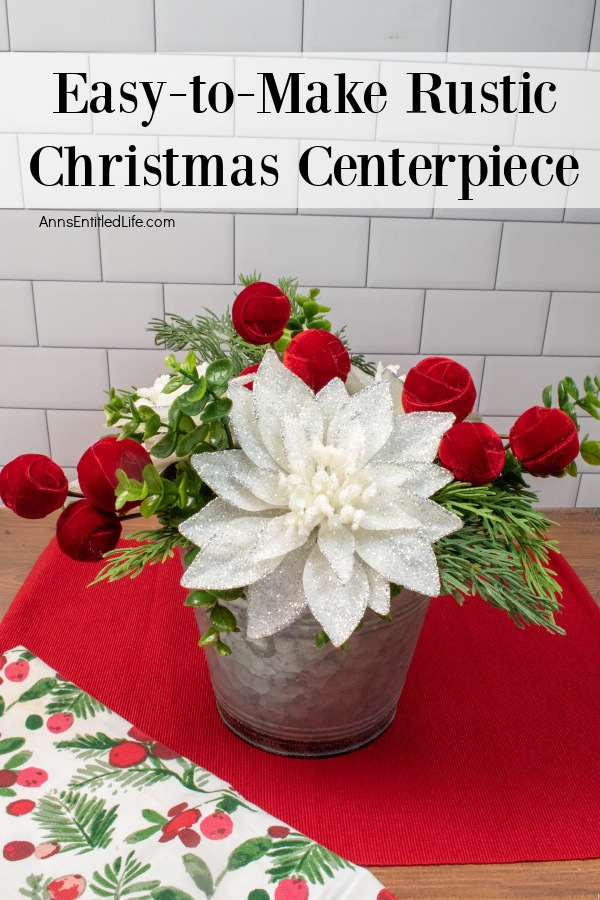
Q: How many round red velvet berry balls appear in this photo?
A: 9